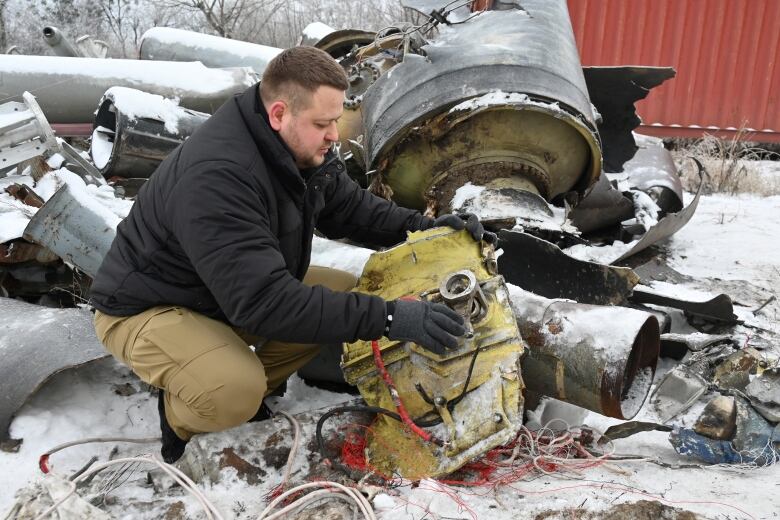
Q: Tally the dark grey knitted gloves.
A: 2